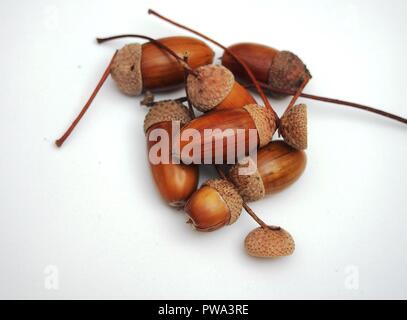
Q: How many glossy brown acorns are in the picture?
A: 7